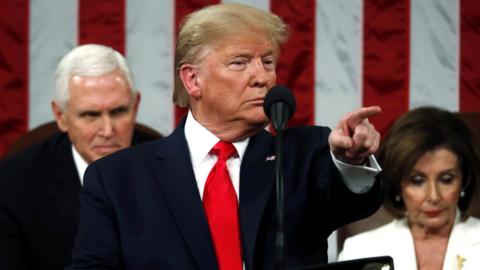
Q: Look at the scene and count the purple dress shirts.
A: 0